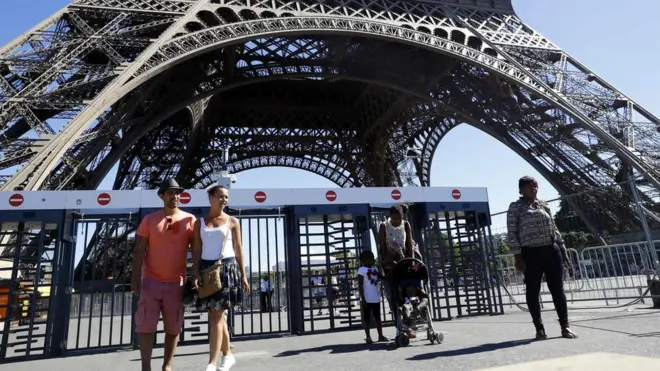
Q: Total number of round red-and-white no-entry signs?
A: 7